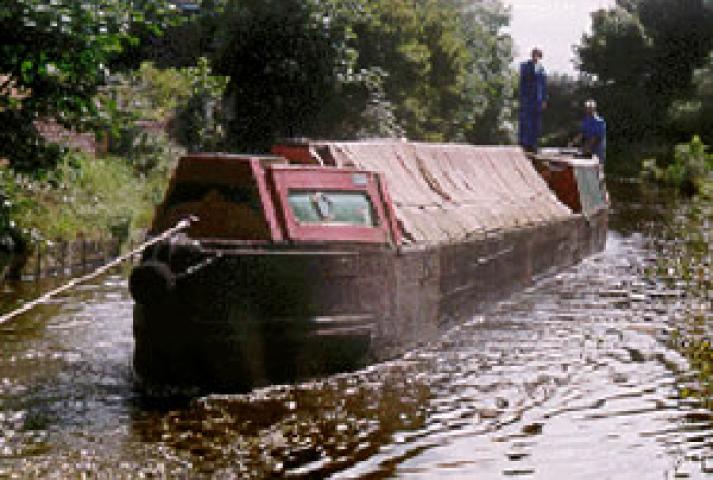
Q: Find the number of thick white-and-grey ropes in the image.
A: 1